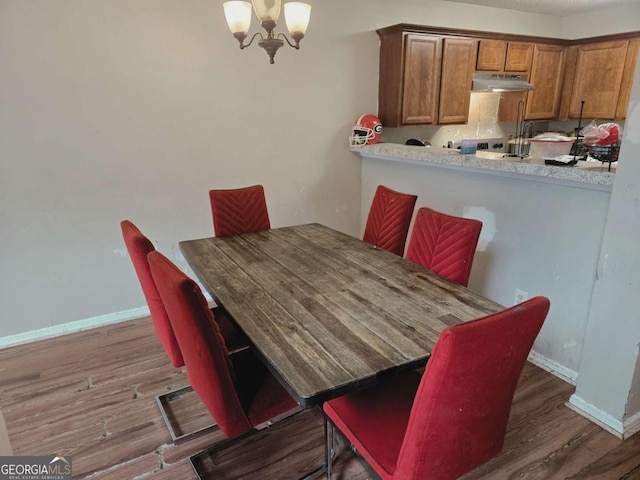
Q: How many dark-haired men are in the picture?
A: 0